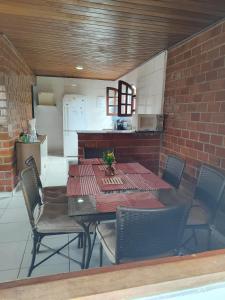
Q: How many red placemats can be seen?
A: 6